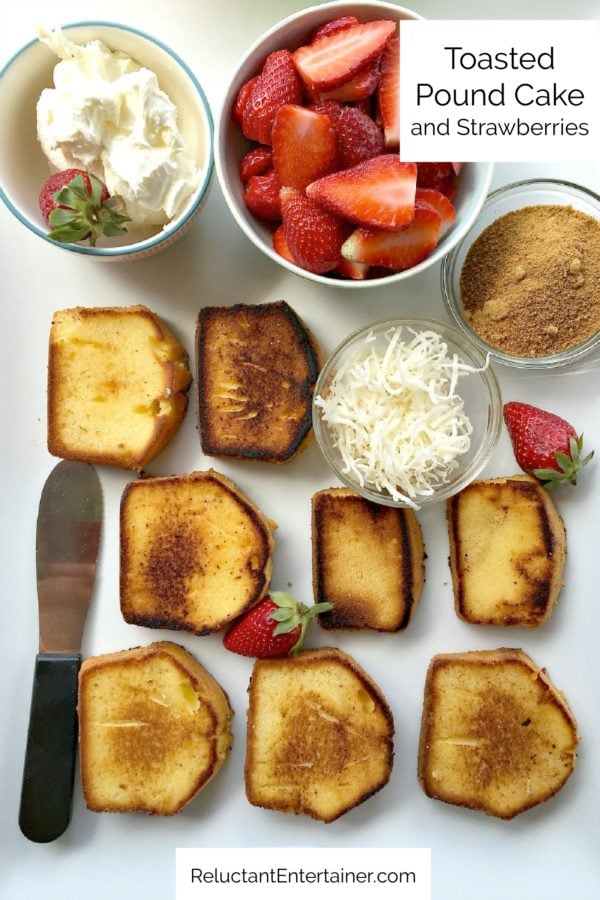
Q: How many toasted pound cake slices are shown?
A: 8